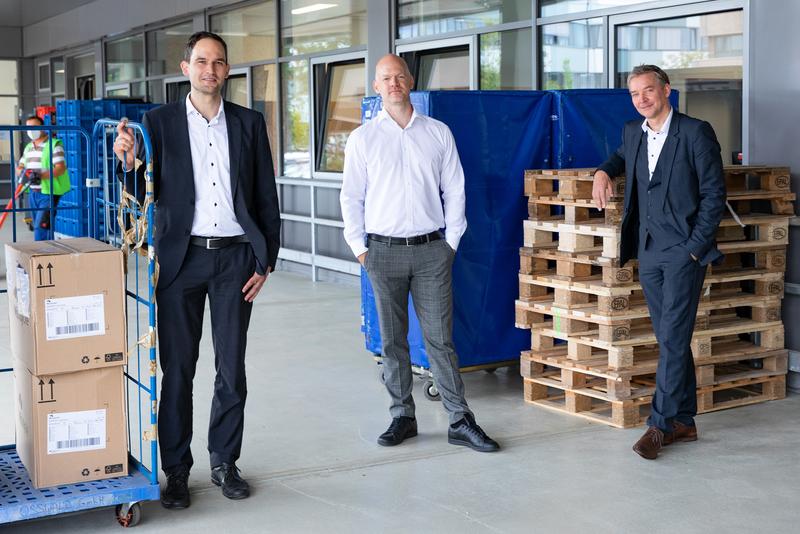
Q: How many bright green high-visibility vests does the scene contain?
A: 1